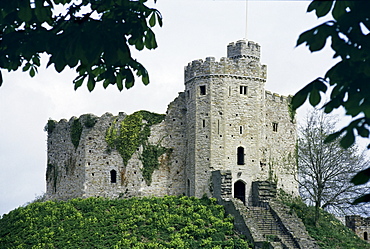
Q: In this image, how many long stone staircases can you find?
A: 1